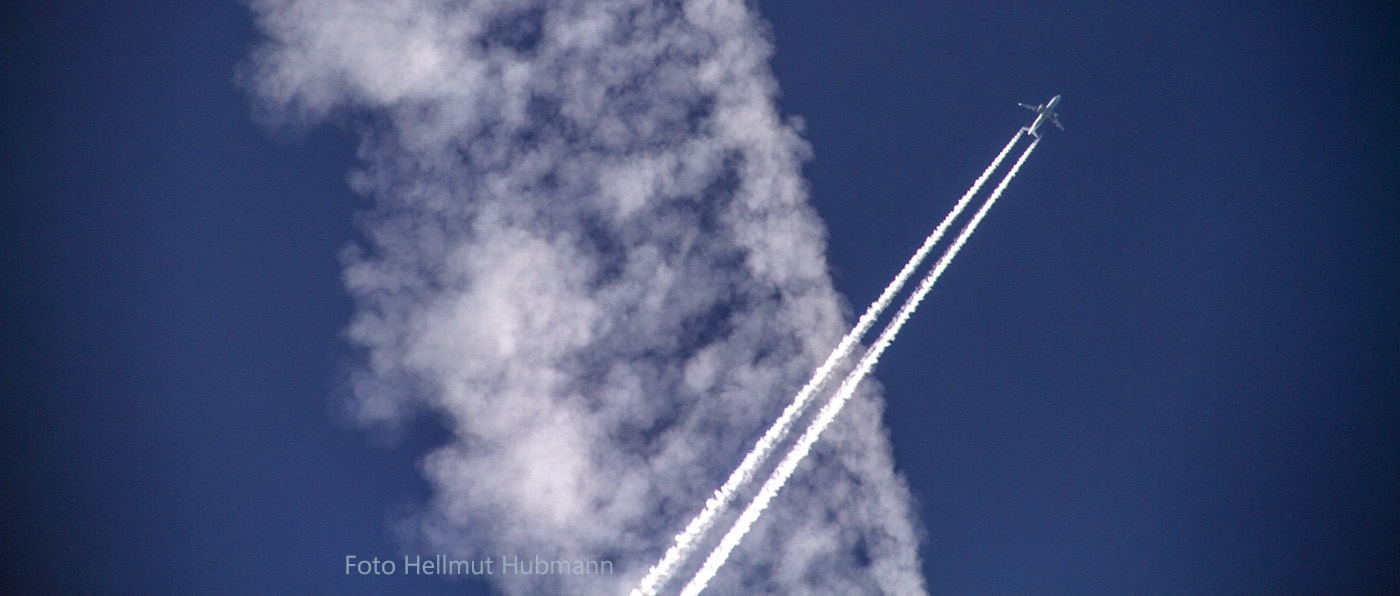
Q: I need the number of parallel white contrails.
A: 2